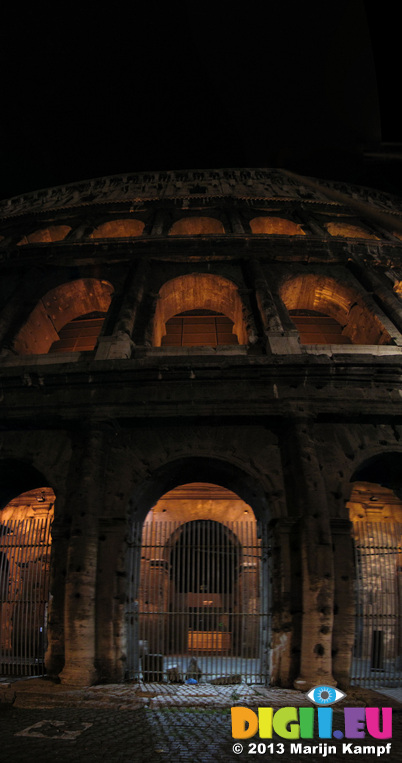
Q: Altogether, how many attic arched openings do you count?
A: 5